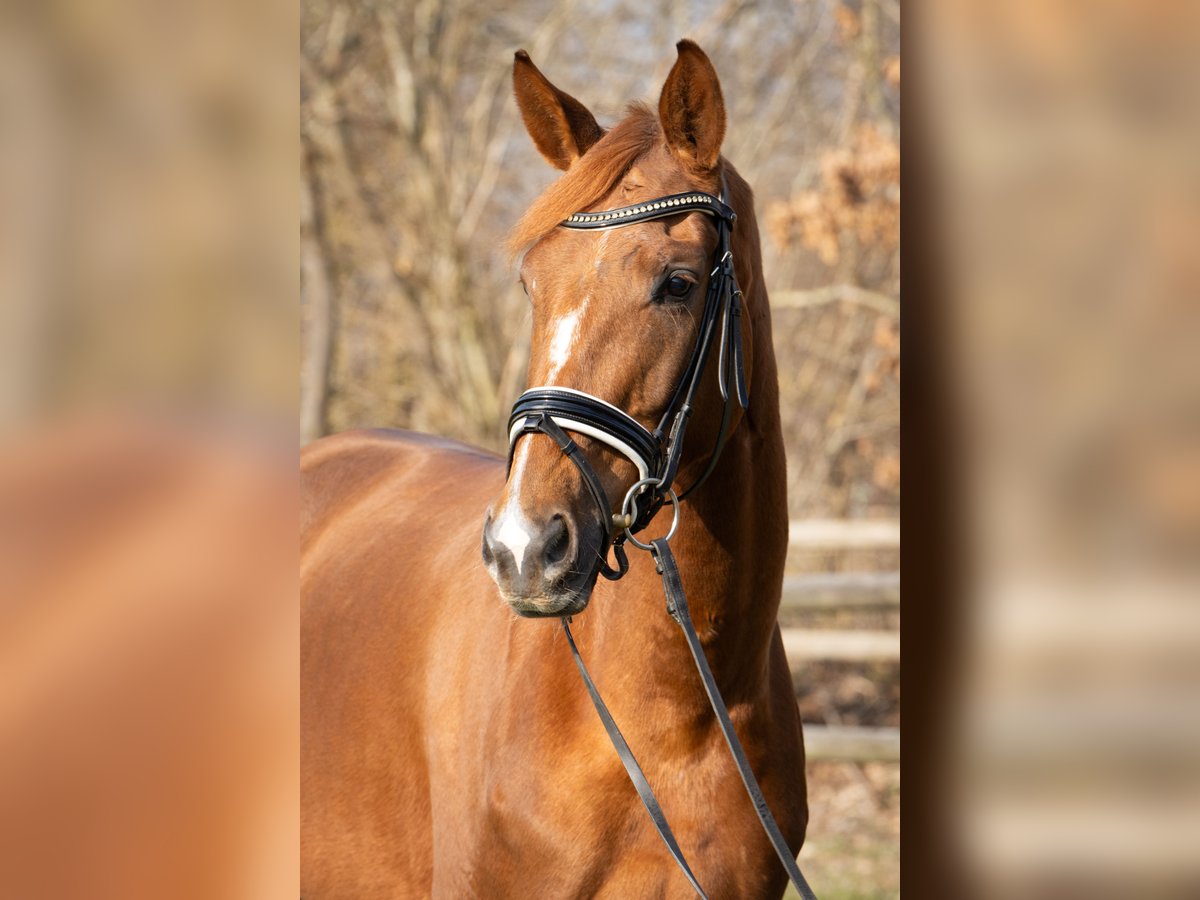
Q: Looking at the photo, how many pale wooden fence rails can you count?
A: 4